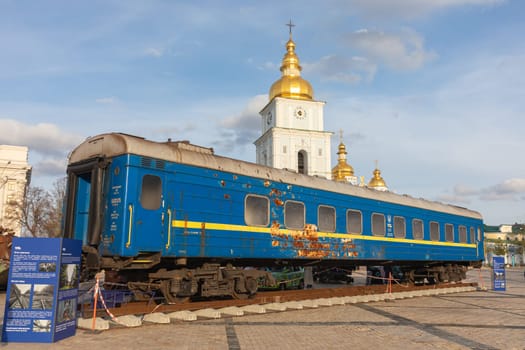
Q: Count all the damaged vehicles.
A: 1